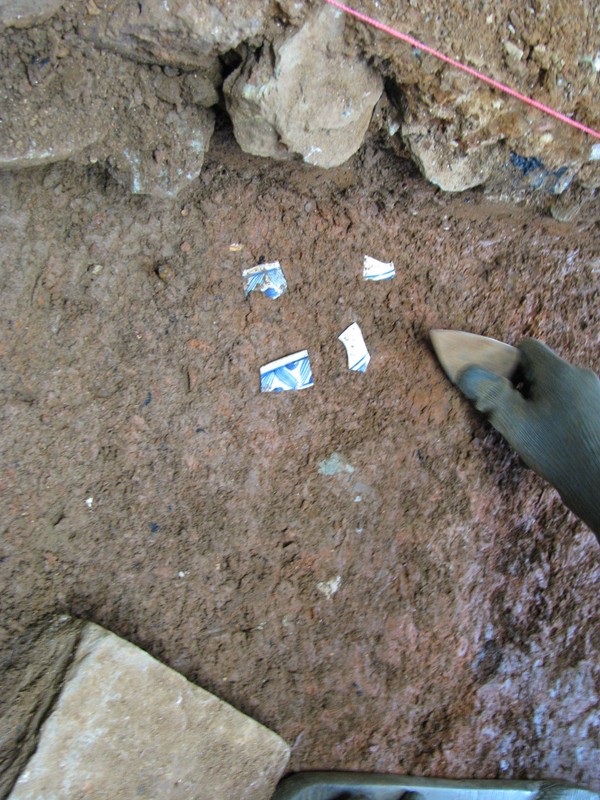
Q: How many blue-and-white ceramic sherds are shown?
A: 4